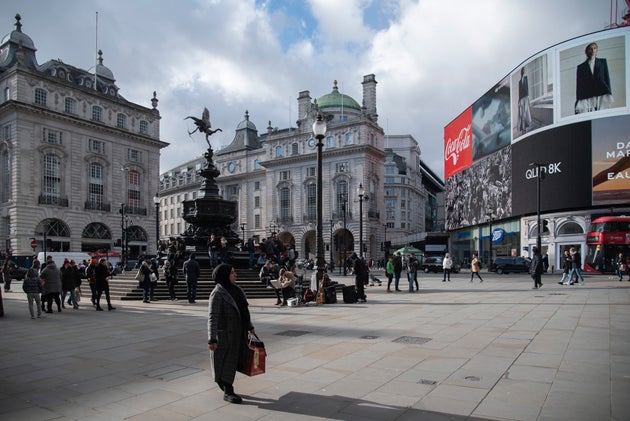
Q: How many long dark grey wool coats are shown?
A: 1